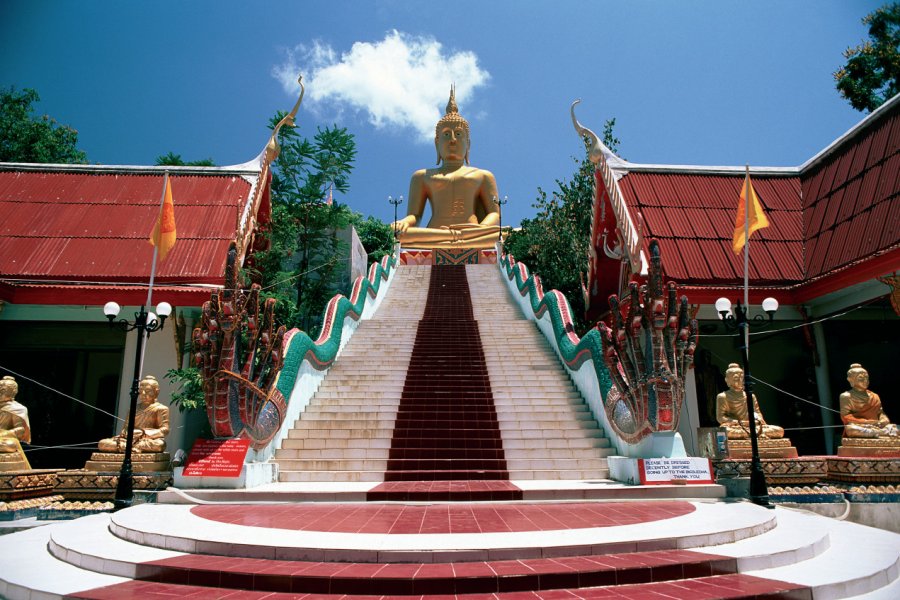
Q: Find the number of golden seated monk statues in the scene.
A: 4